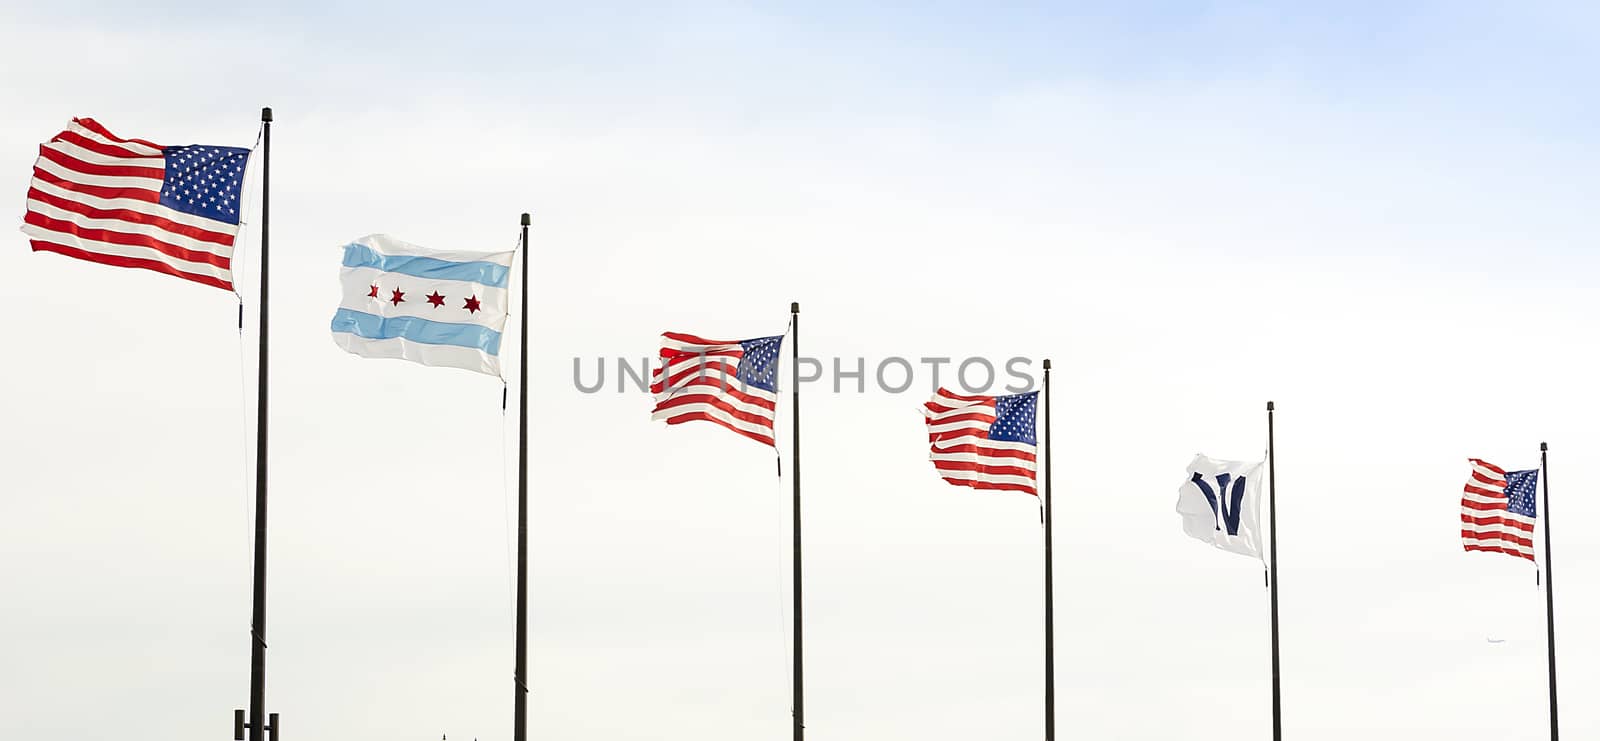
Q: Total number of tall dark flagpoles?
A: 6